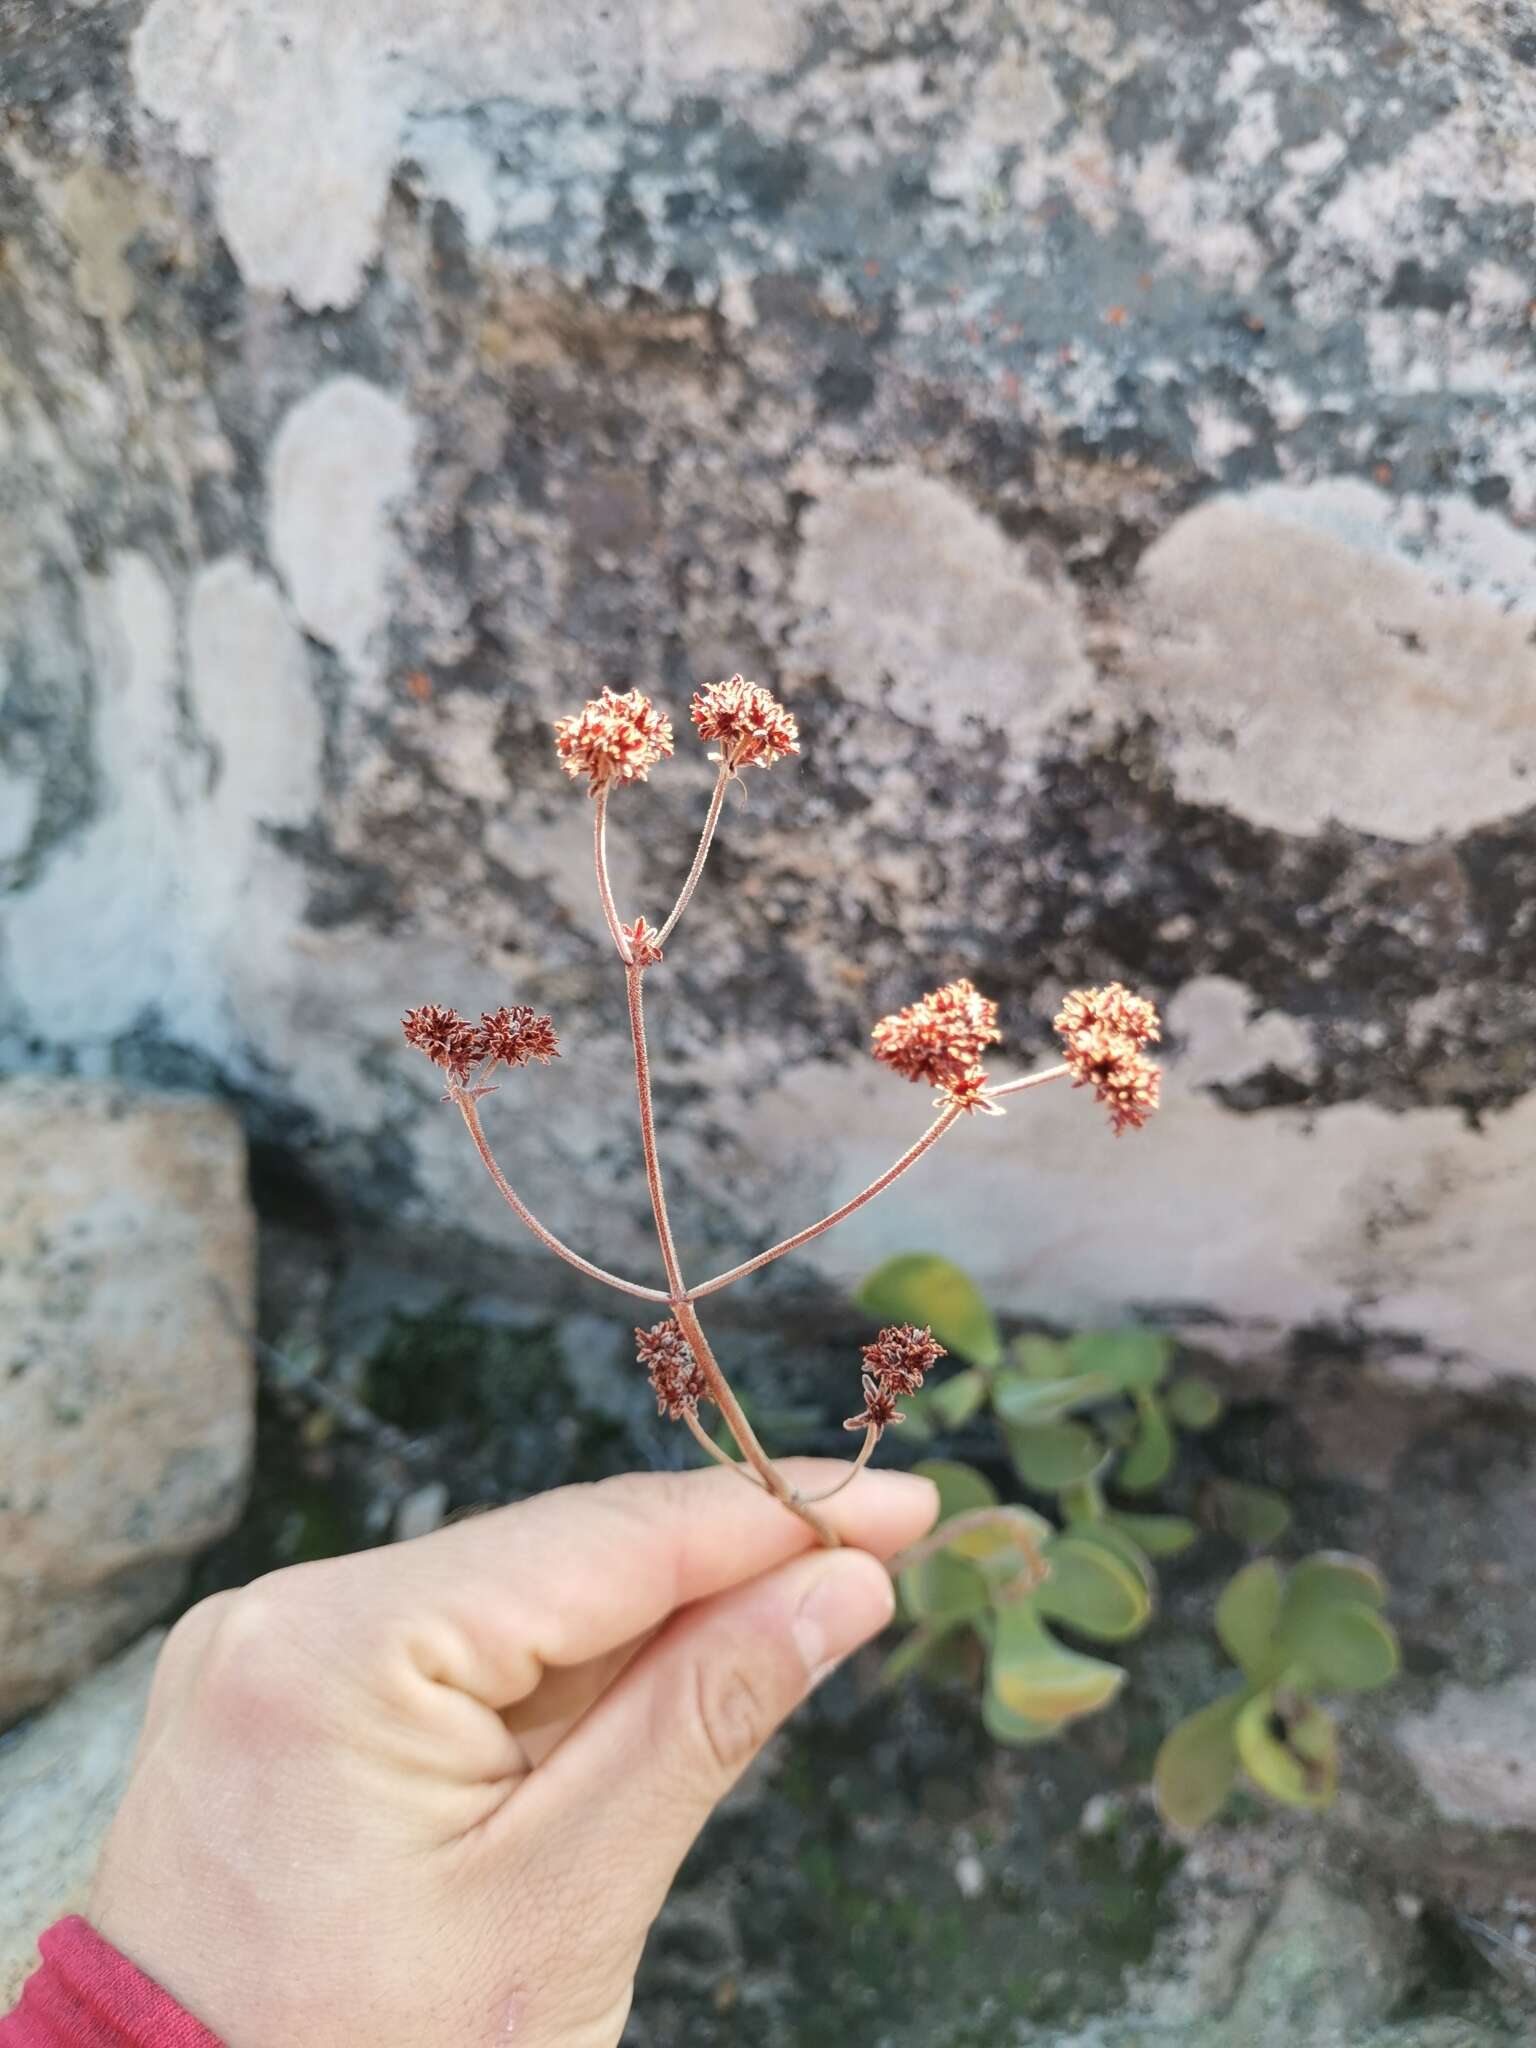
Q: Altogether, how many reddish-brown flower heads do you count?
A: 8